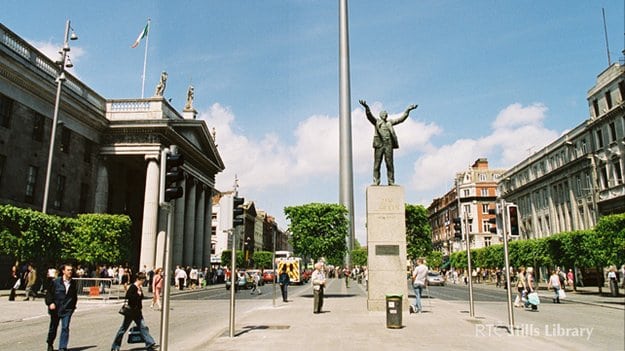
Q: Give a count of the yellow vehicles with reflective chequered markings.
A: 1